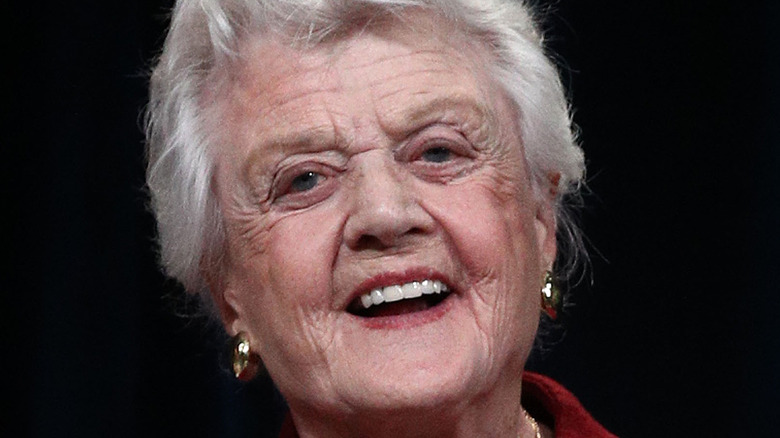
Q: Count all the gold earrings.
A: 2